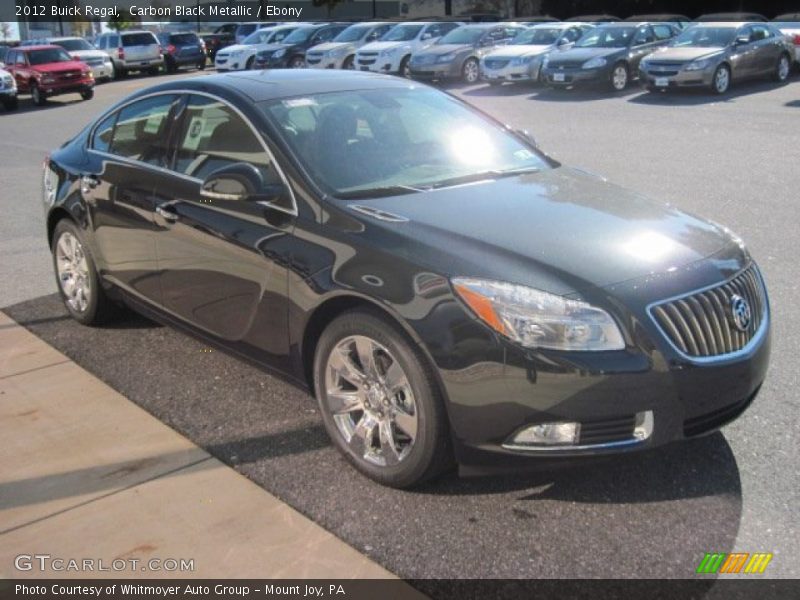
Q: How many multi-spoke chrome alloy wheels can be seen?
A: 2